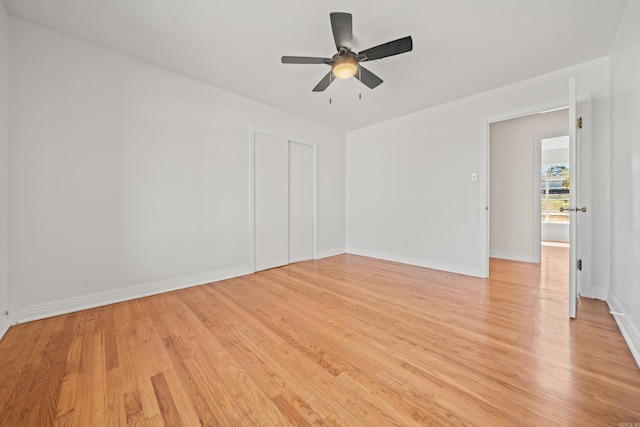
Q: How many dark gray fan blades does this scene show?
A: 5